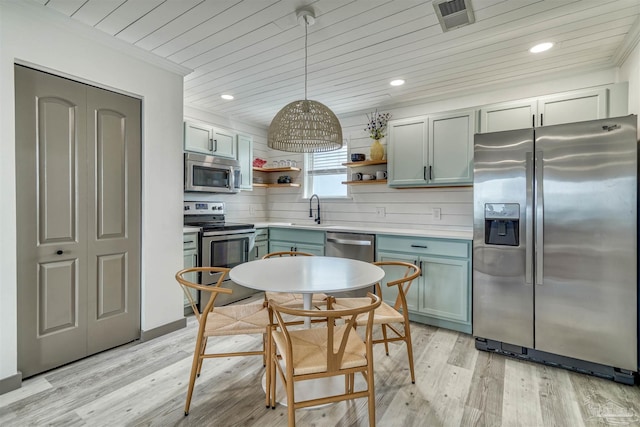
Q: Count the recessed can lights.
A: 3